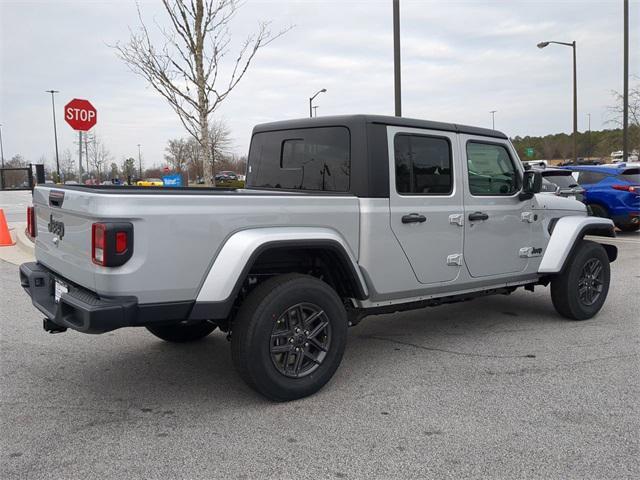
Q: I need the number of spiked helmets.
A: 0